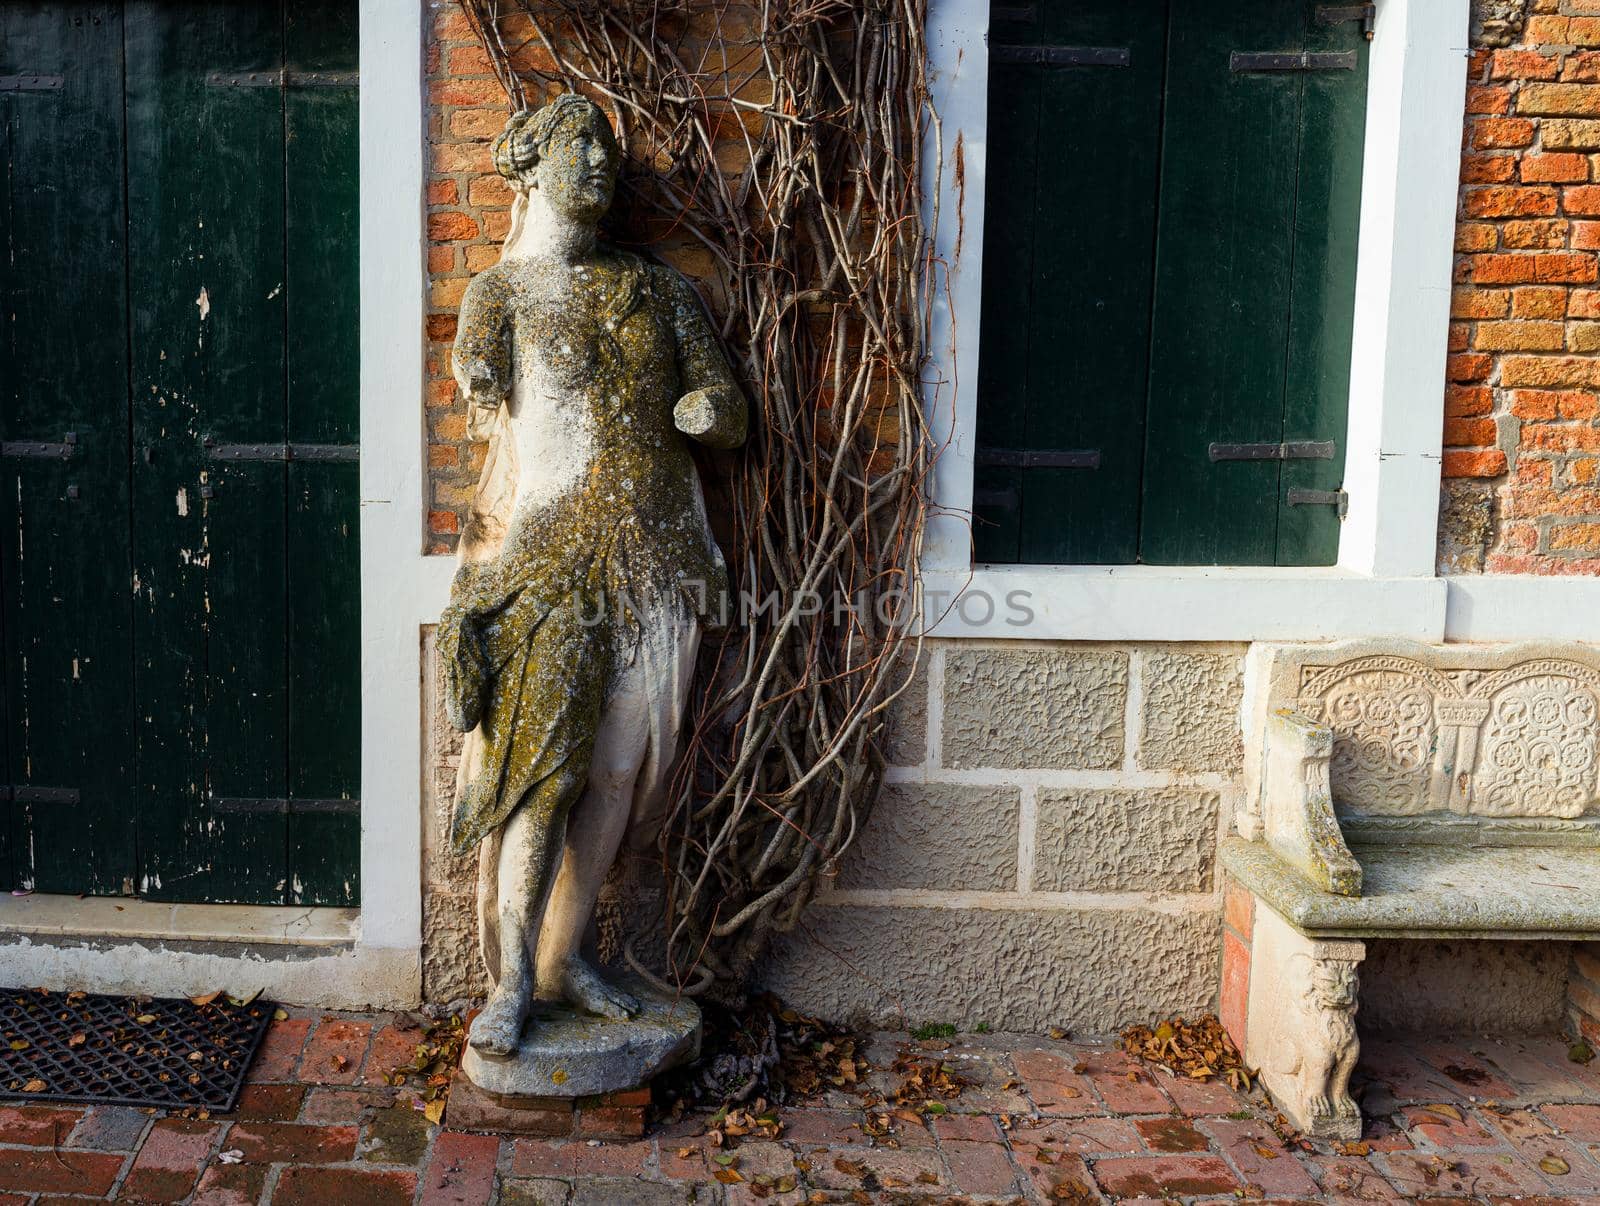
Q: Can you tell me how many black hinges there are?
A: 14